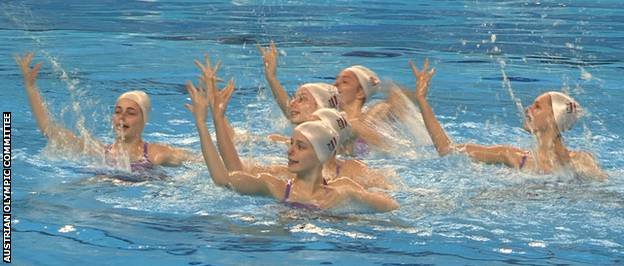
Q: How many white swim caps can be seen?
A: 6